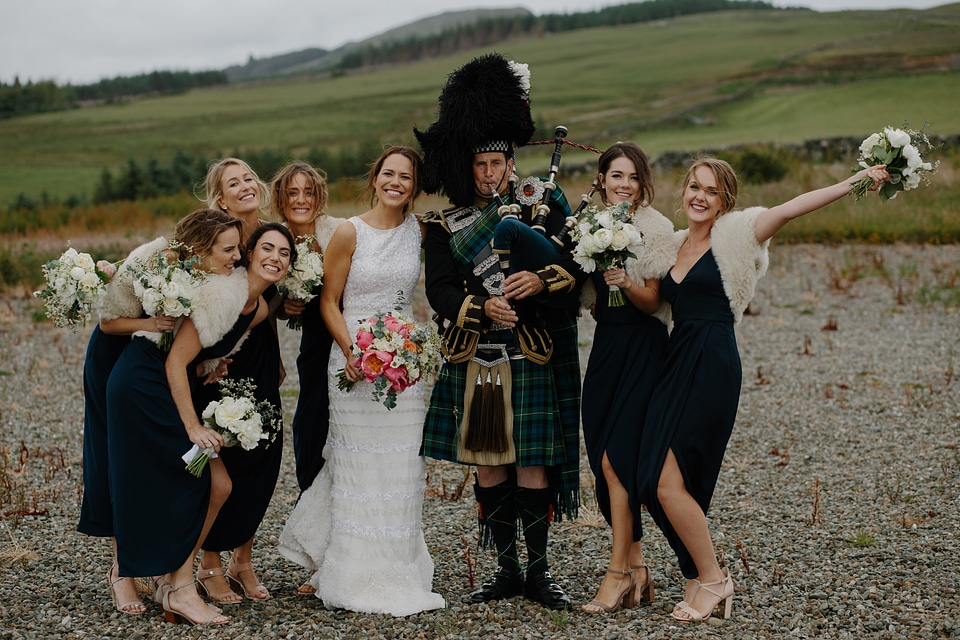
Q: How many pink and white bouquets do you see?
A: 1